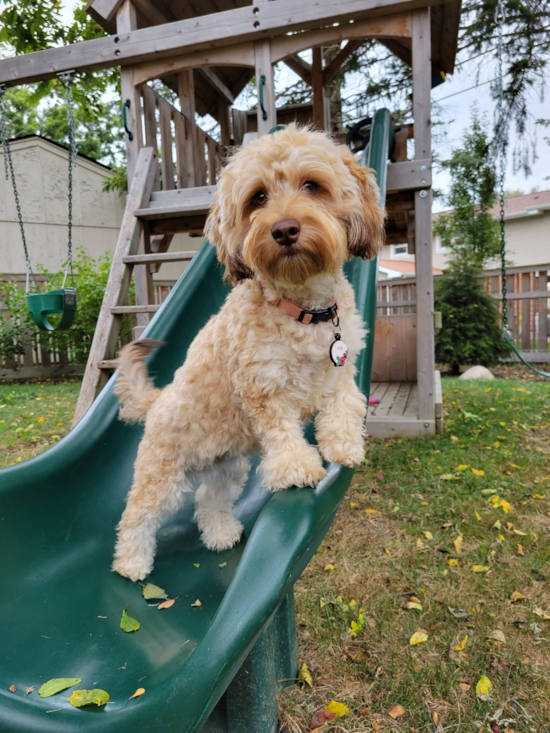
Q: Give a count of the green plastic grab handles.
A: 2